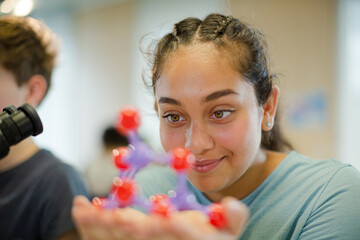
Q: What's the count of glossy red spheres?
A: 7